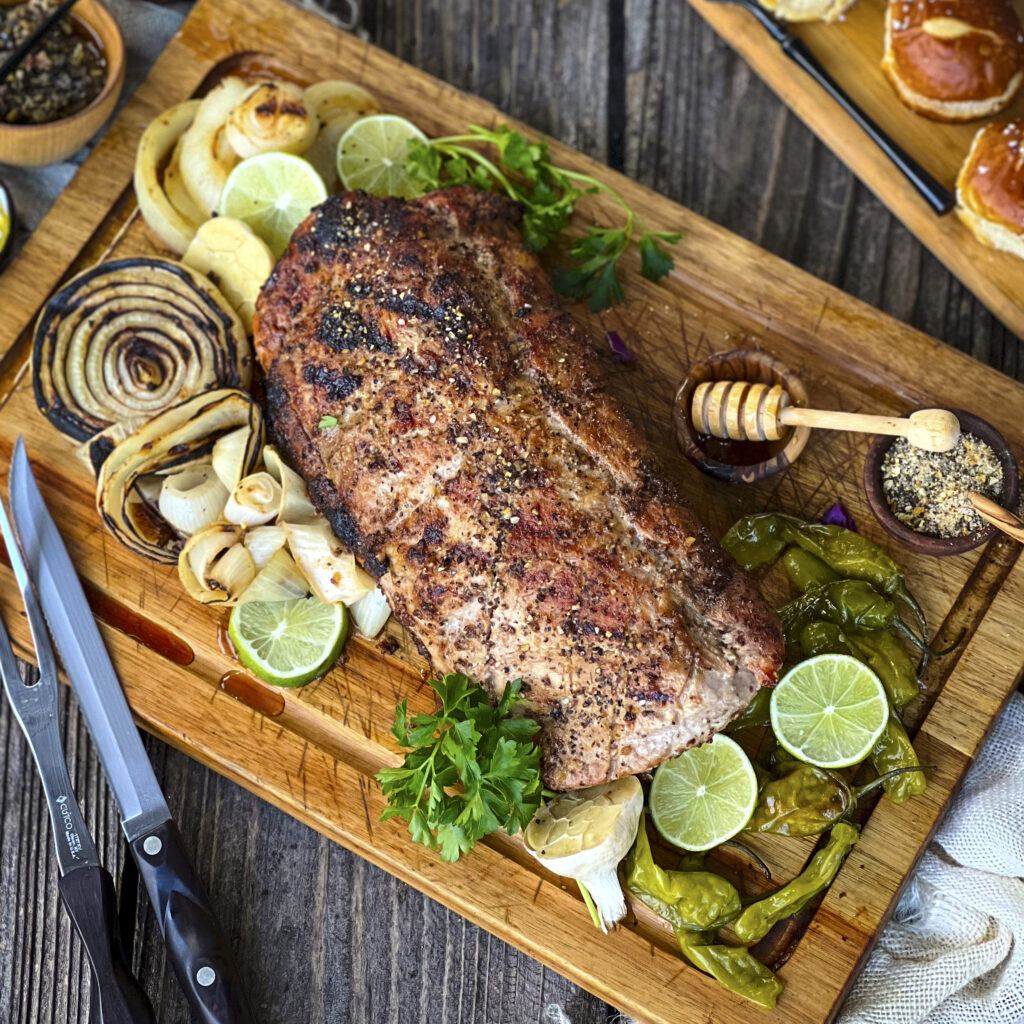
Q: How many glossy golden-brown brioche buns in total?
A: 2